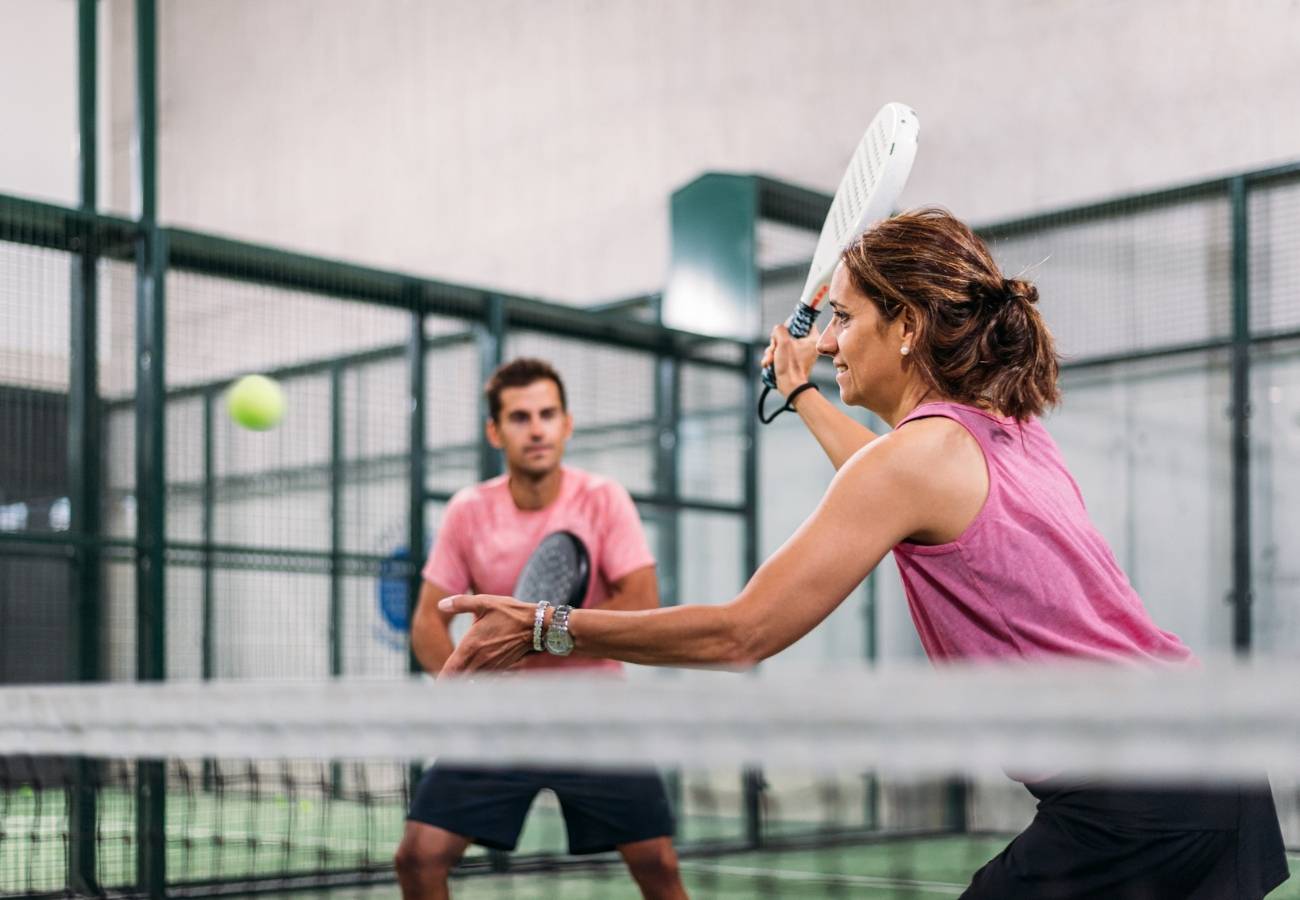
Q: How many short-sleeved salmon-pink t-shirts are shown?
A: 1